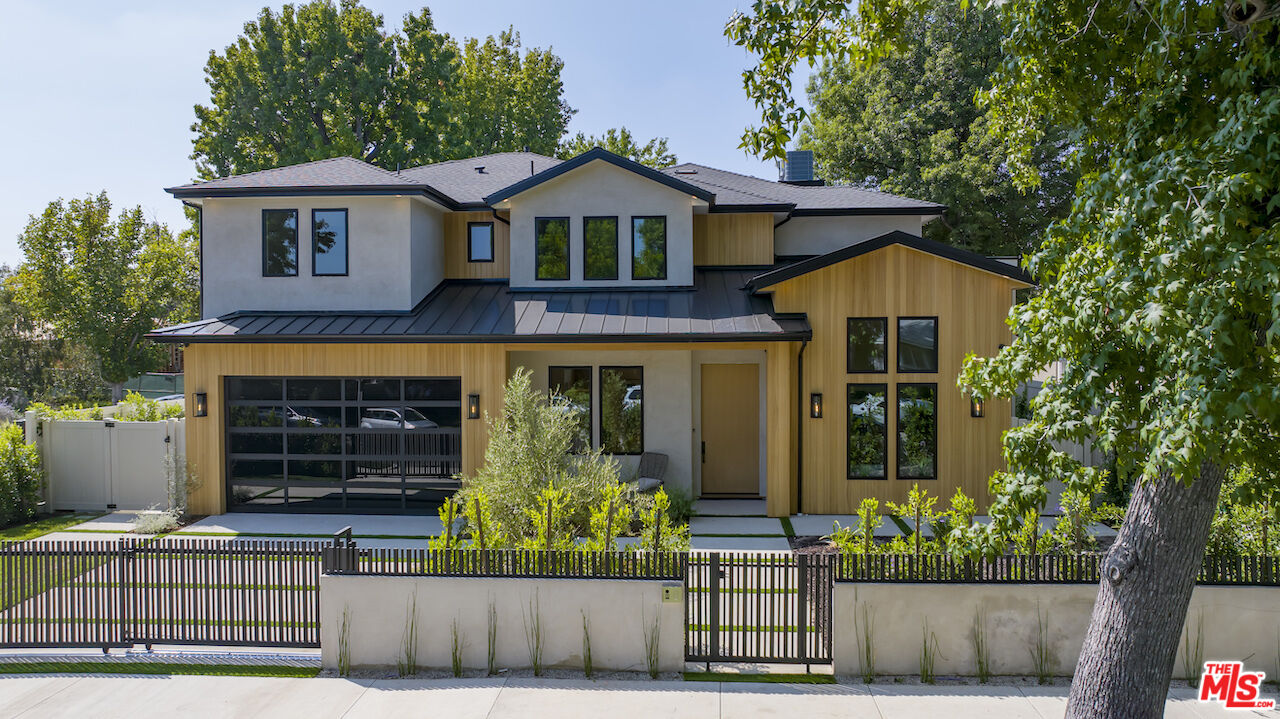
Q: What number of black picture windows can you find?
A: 12